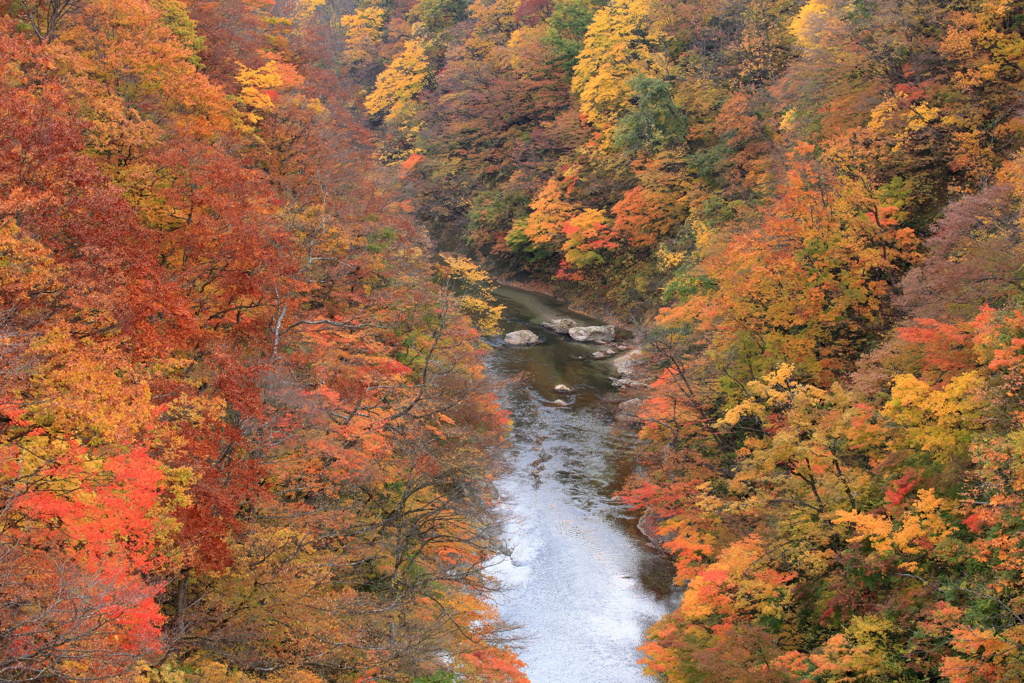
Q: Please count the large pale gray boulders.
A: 3